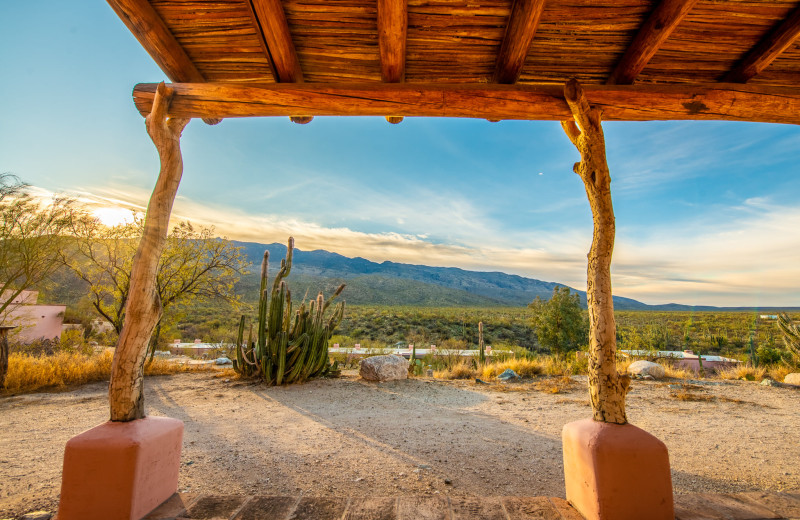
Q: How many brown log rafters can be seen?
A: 6